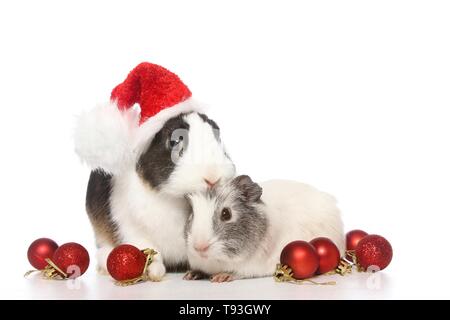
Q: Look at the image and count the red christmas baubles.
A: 7